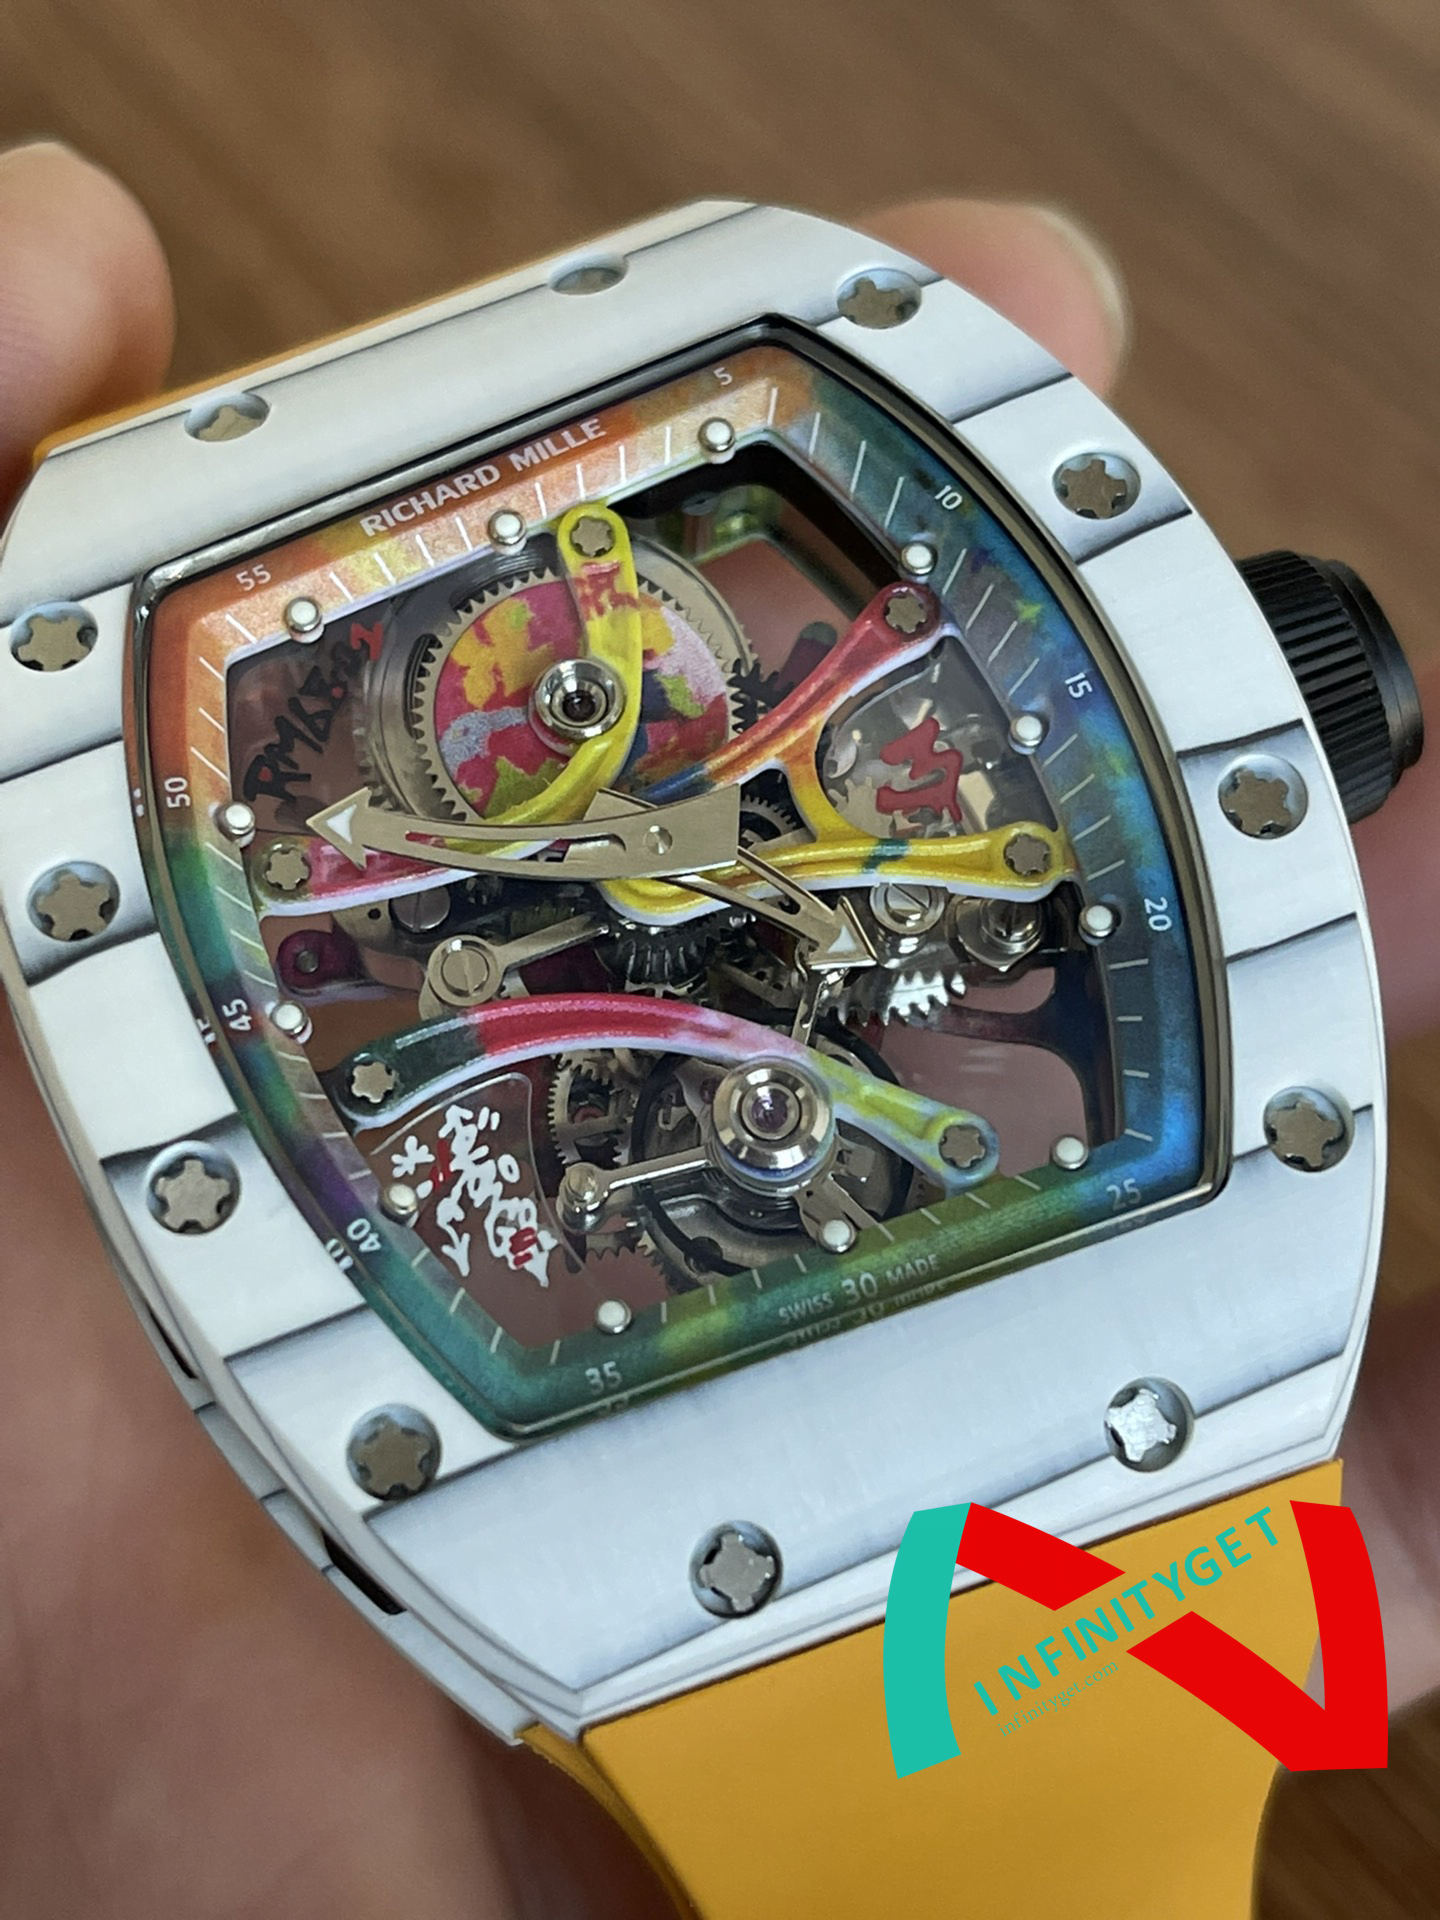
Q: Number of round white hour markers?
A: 12